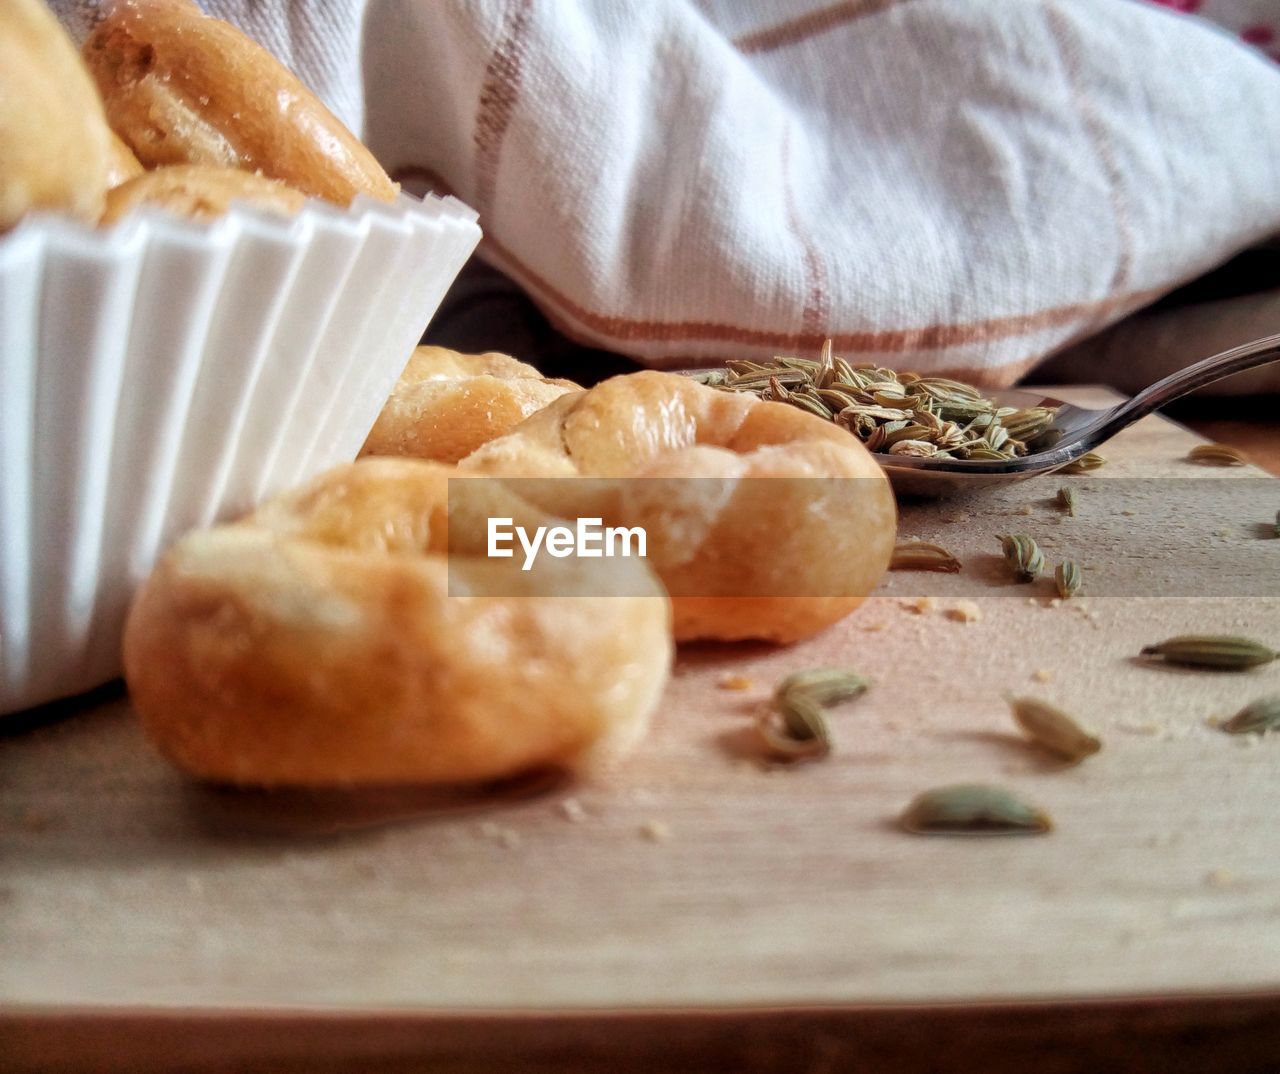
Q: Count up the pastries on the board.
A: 3